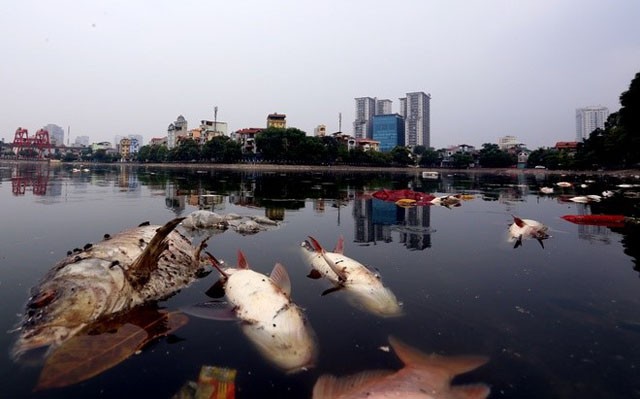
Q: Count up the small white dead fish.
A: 3